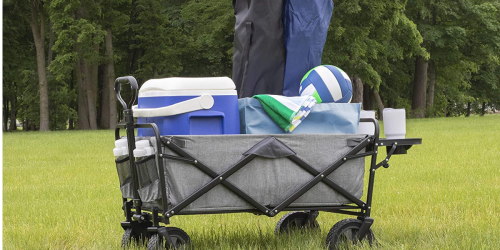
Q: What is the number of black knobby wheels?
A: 4